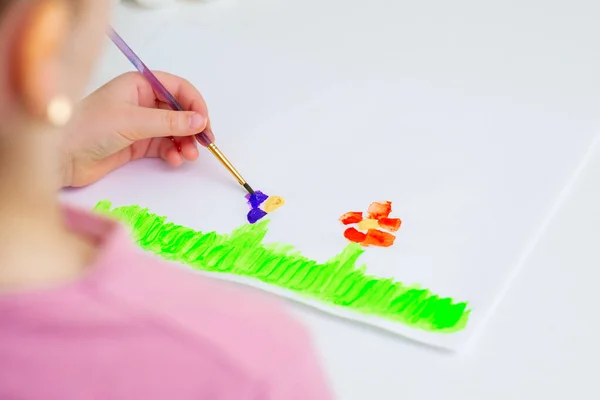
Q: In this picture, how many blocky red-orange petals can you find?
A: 5